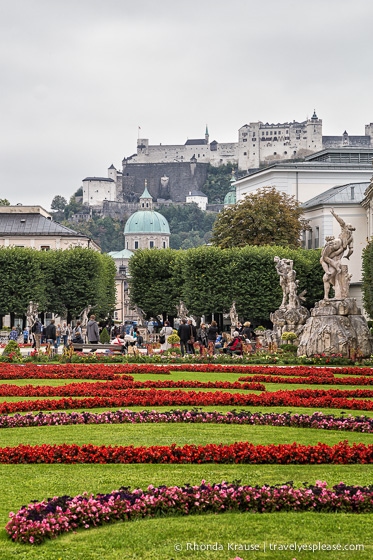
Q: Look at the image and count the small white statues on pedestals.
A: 5